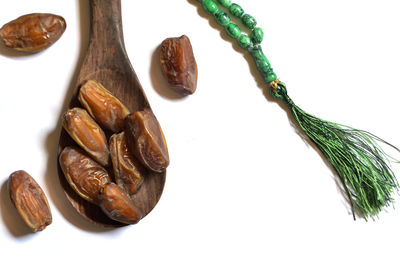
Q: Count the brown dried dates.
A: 9